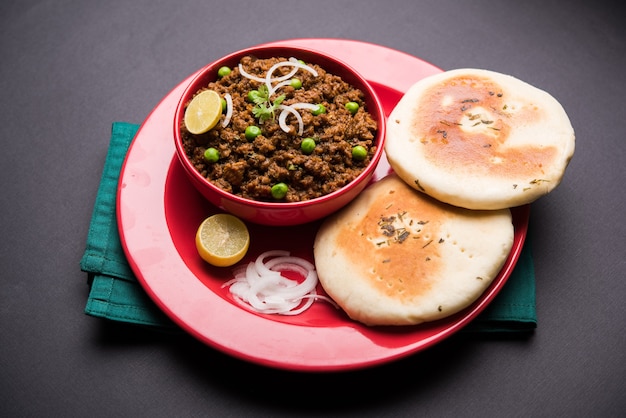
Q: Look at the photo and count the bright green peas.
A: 12